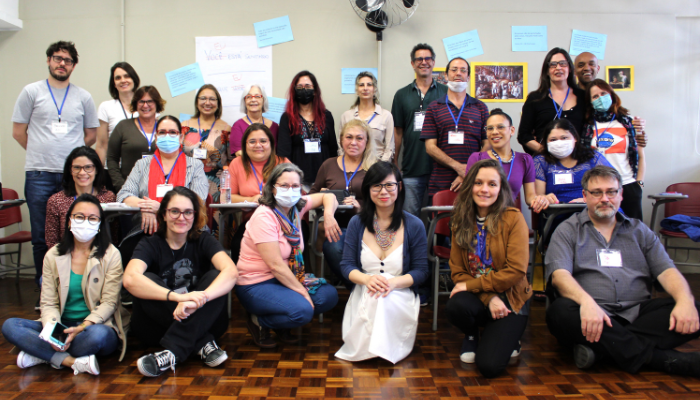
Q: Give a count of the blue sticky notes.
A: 8